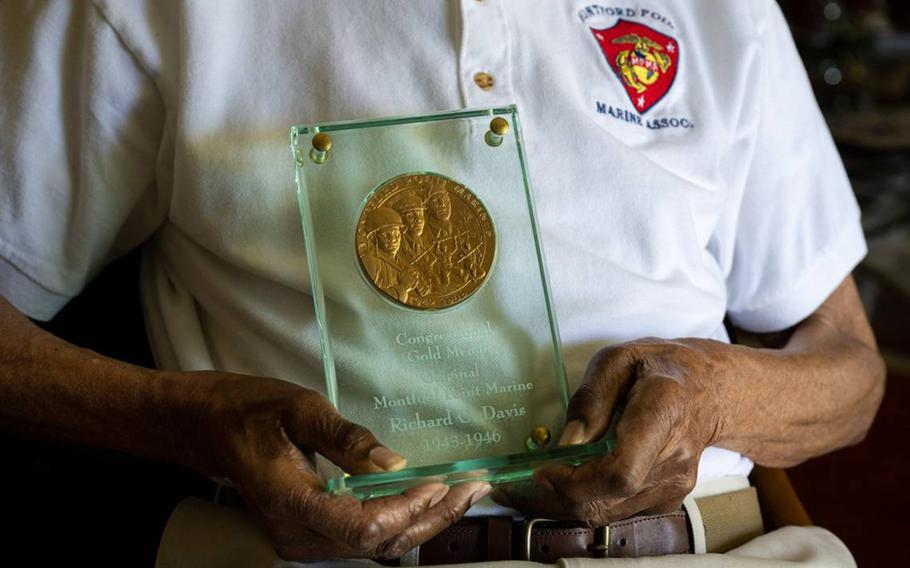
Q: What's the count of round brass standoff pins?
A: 3